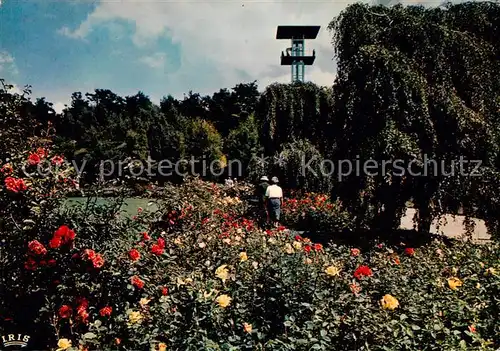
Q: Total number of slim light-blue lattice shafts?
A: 1